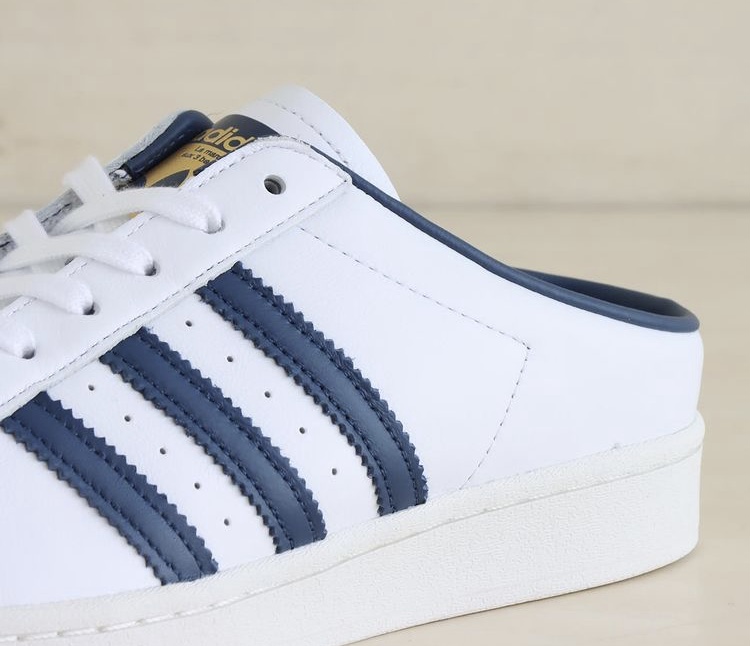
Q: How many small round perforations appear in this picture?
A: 10